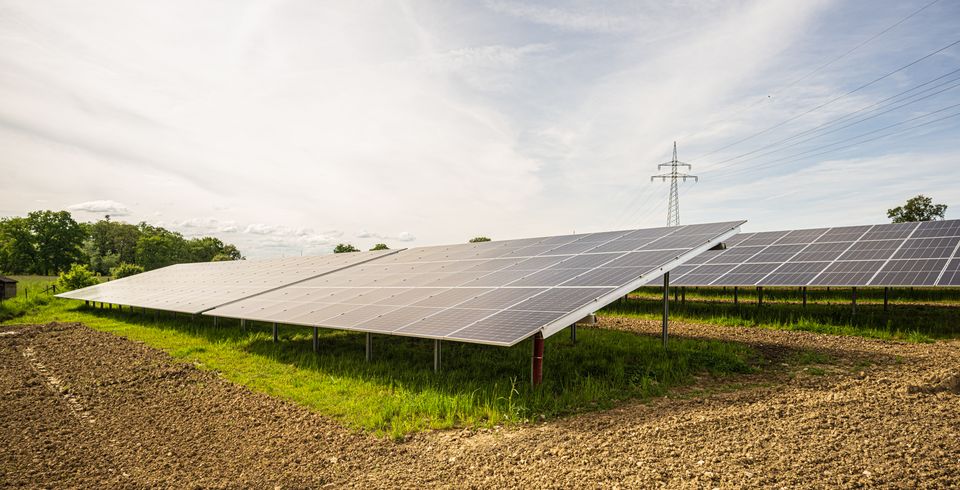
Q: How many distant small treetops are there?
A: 3